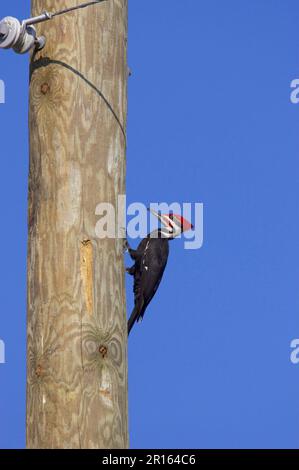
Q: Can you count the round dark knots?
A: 3